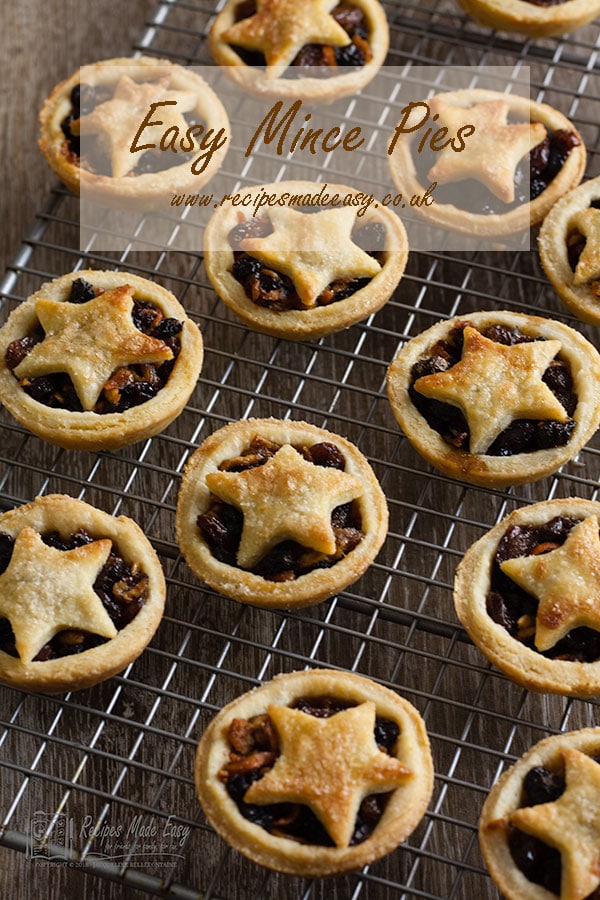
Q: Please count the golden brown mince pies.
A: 13